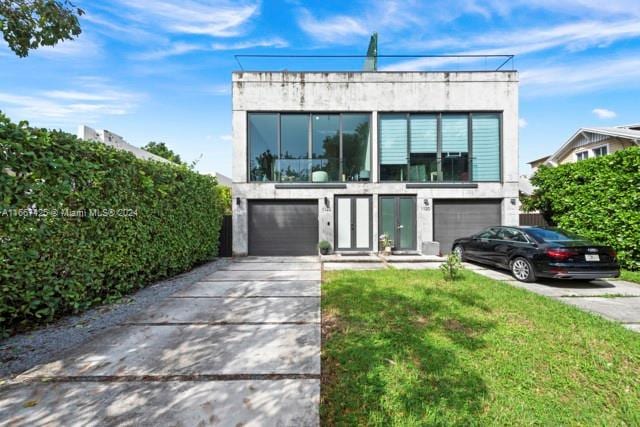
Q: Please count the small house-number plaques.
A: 2